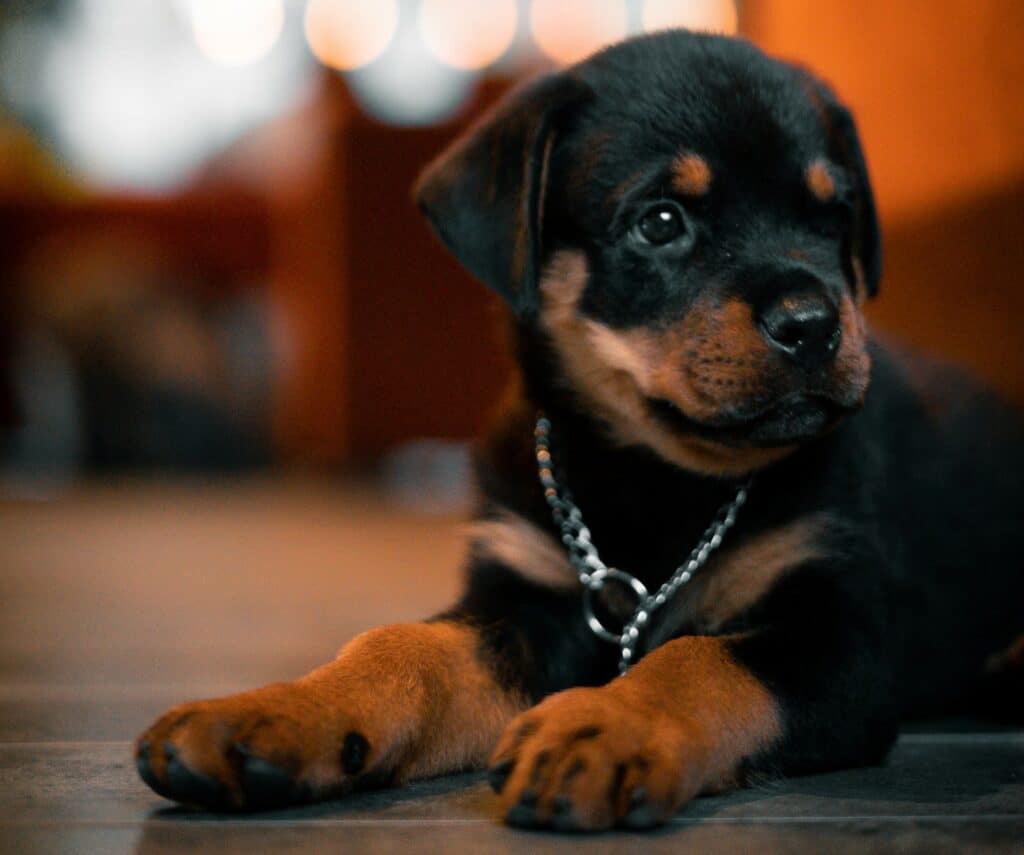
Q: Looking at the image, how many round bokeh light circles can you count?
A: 5